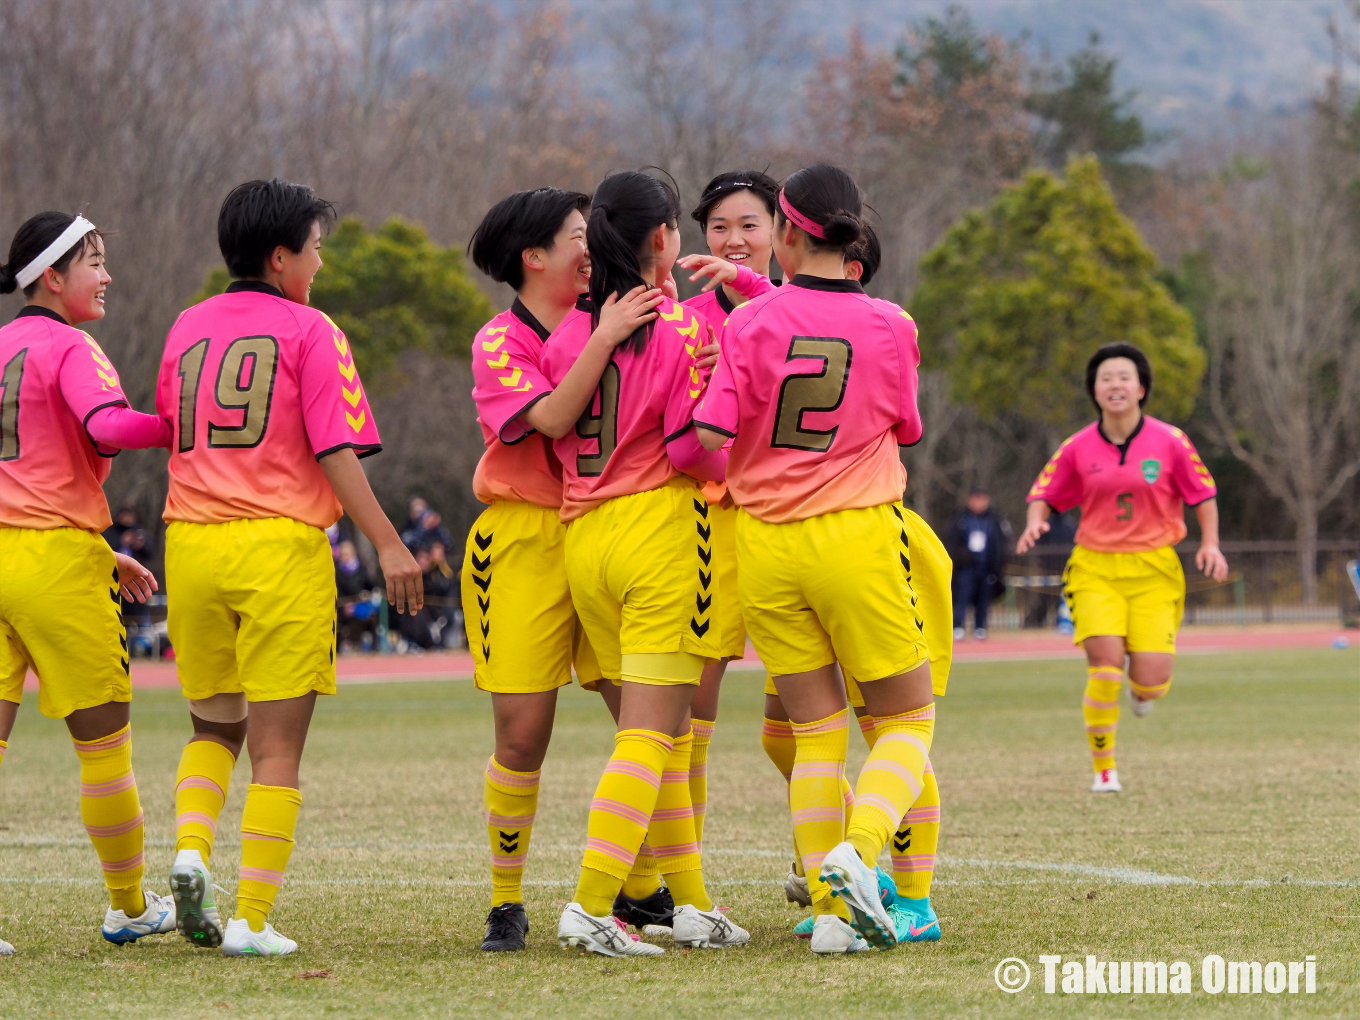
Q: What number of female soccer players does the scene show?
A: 8